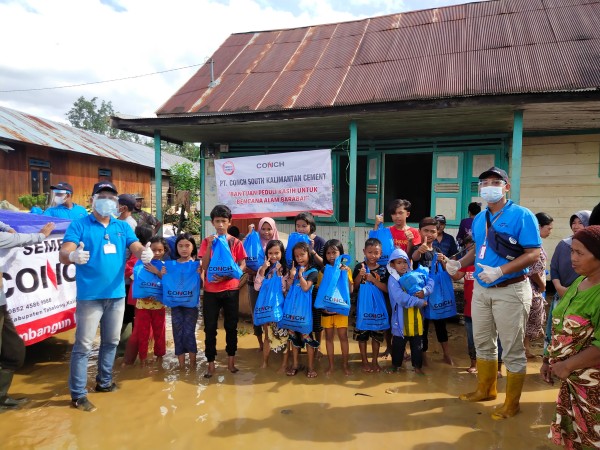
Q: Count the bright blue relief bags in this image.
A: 12